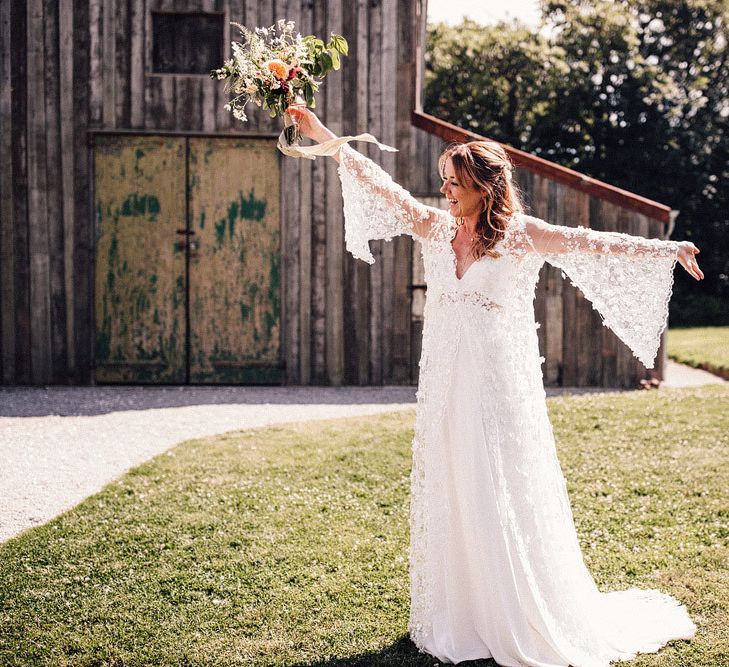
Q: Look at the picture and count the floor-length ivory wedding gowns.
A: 1